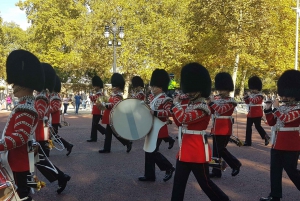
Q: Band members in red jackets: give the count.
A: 11